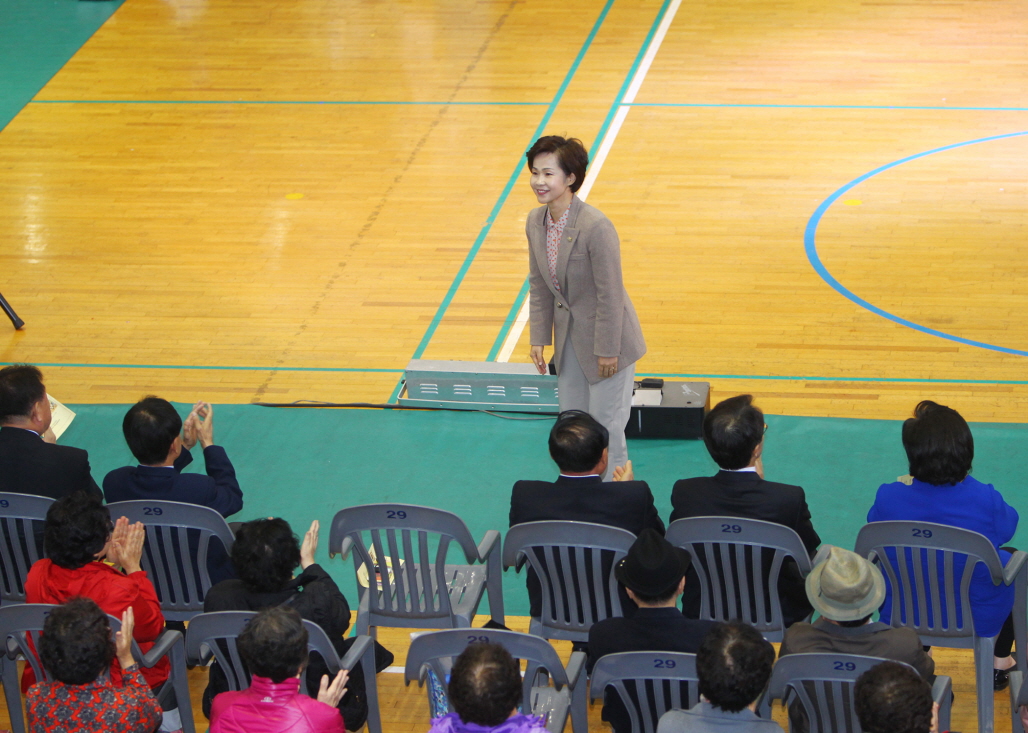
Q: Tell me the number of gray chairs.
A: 12